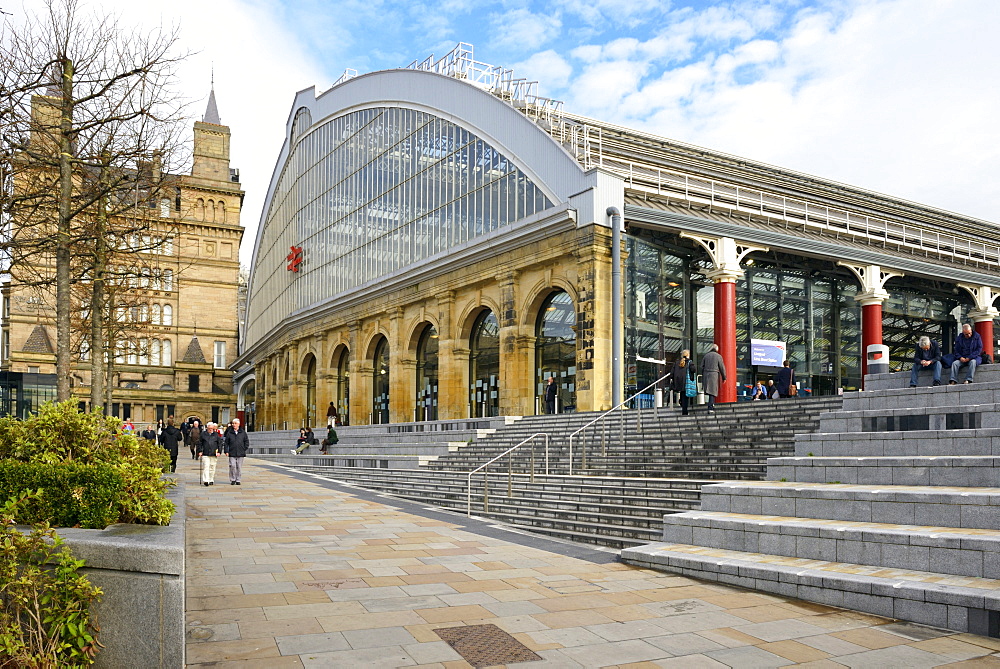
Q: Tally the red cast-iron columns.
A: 3